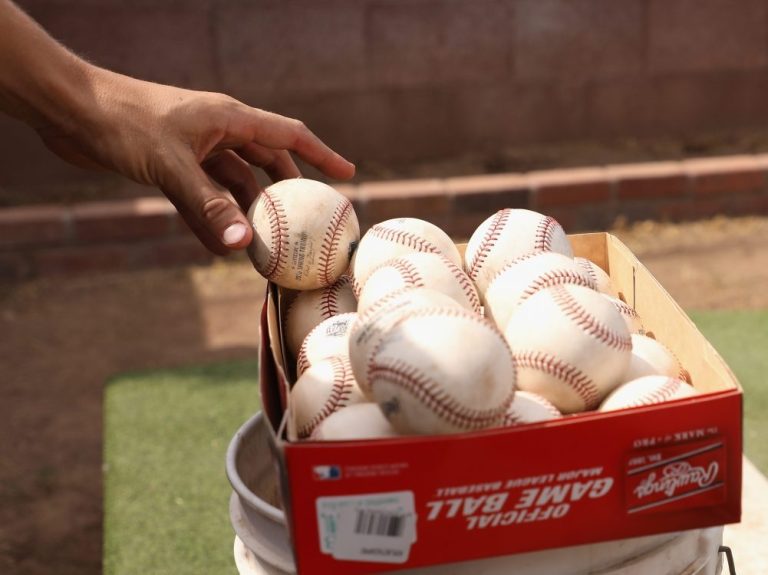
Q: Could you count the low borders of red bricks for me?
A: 1